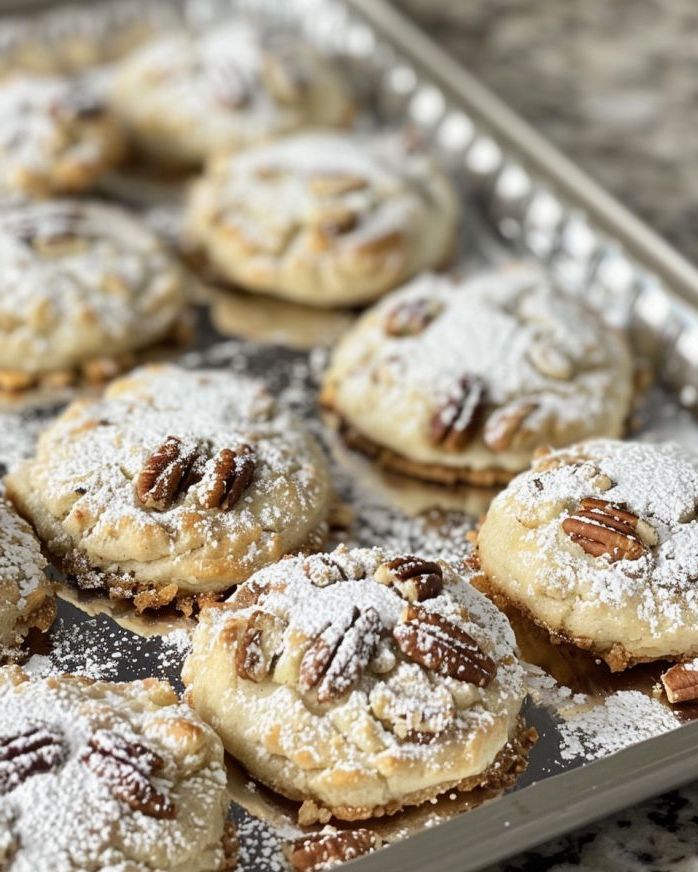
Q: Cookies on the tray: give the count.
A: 10